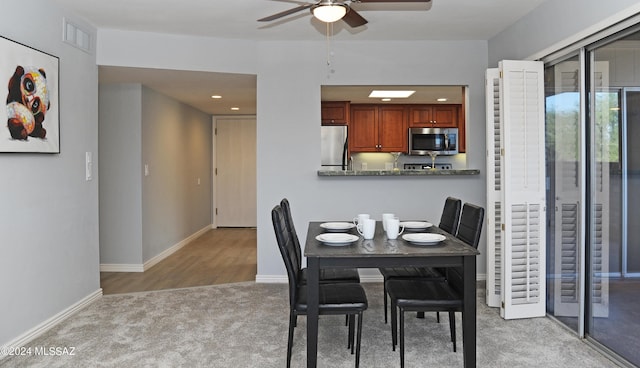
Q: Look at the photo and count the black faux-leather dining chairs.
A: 4